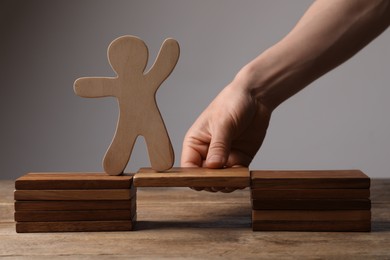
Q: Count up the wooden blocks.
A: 11